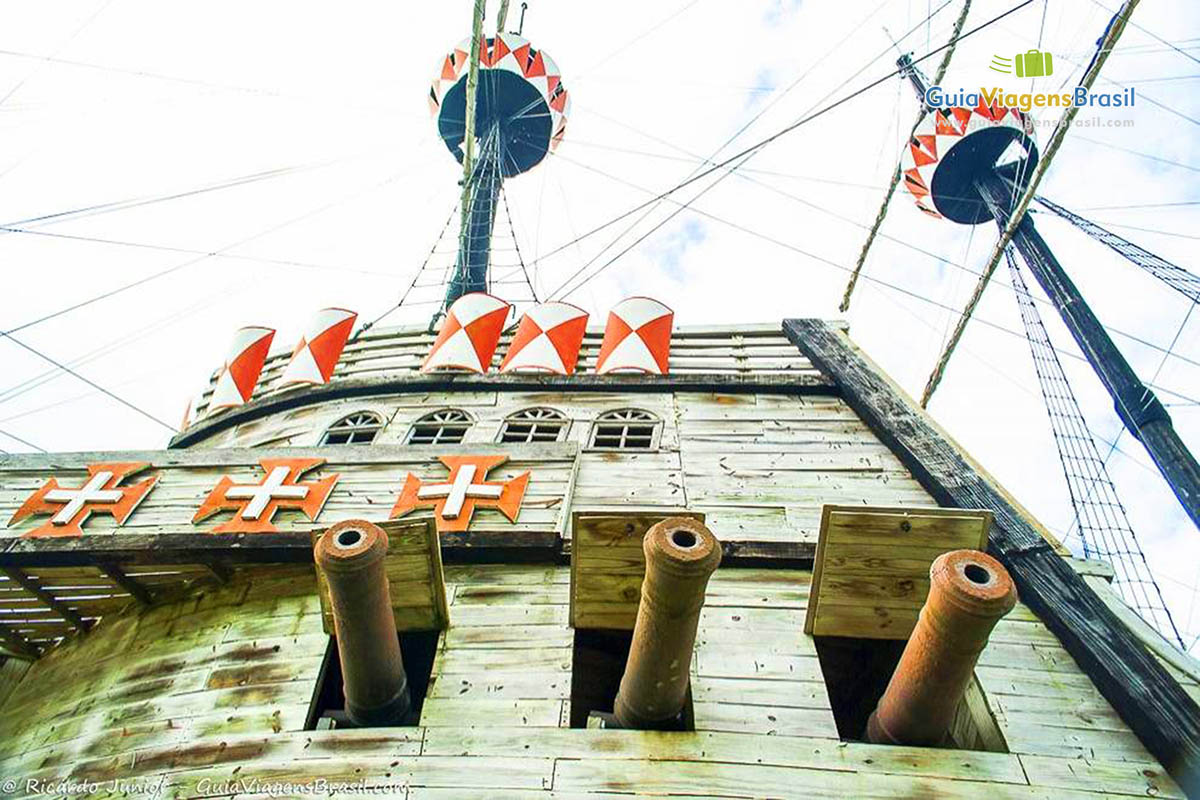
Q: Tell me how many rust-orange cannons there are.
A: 3